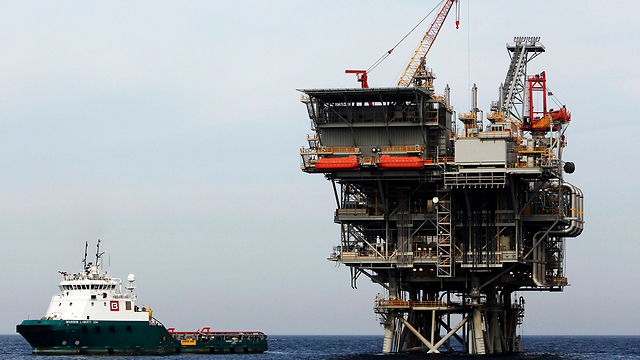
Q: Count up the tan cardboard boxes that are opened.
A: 0